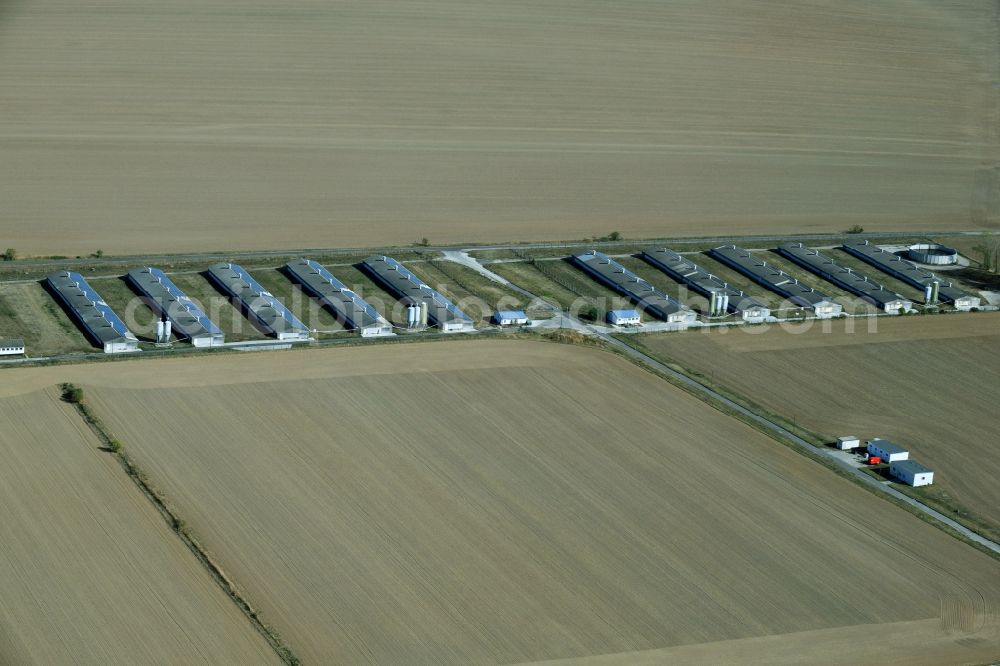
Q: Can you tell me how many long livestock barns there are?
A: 10